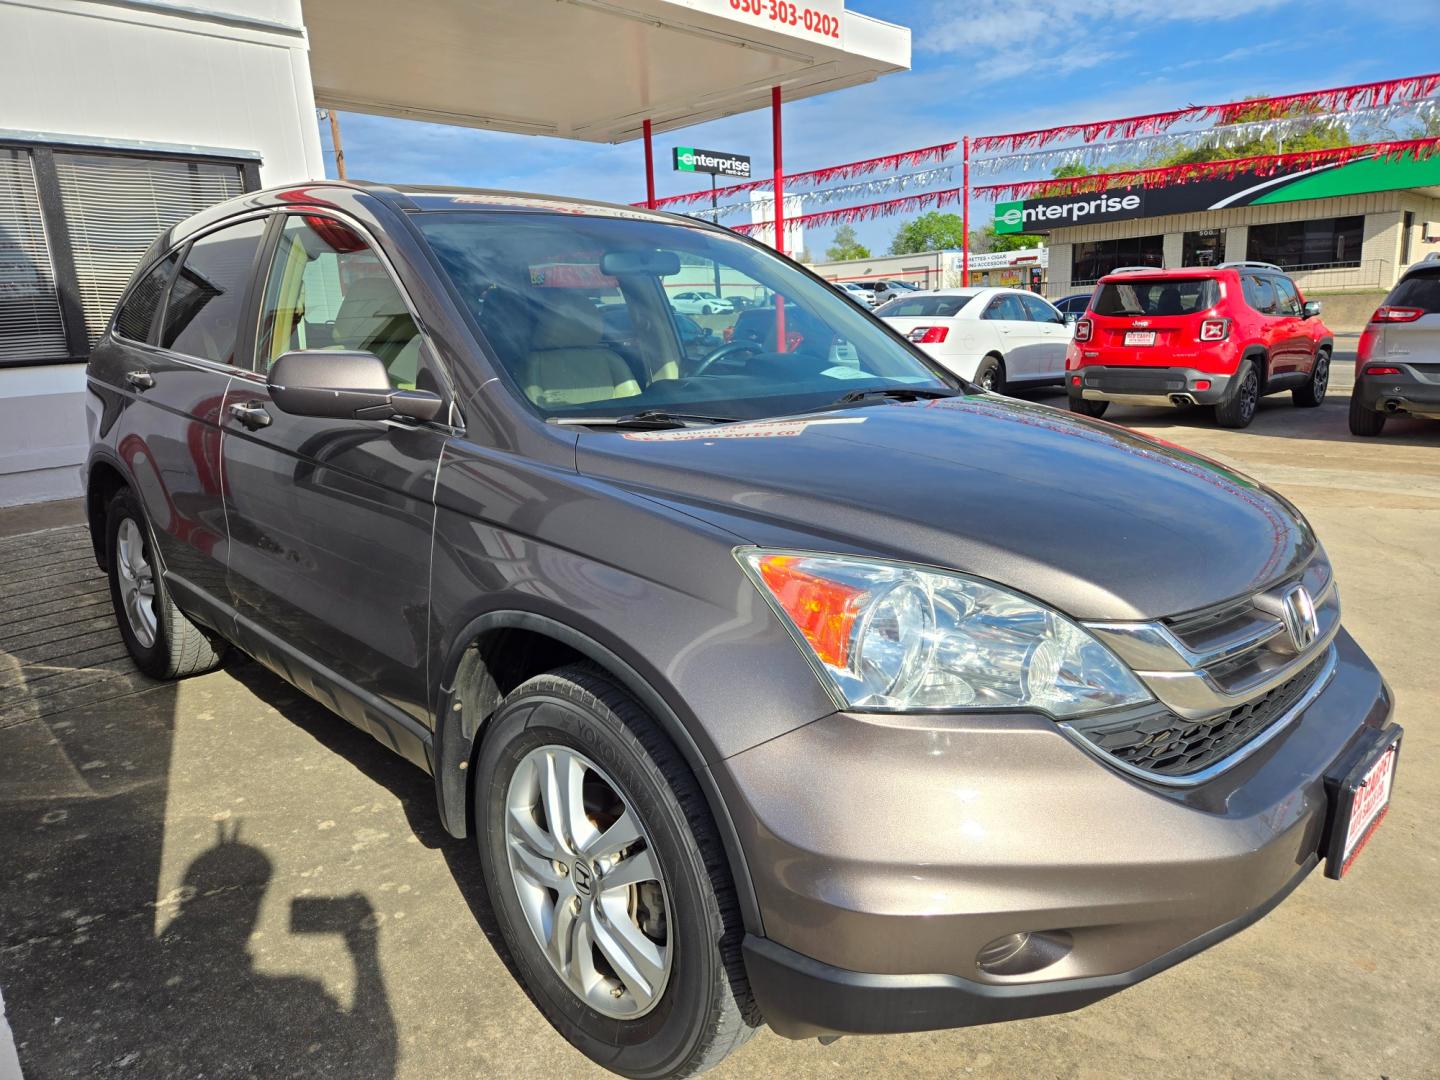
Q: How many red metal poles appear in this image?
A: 3